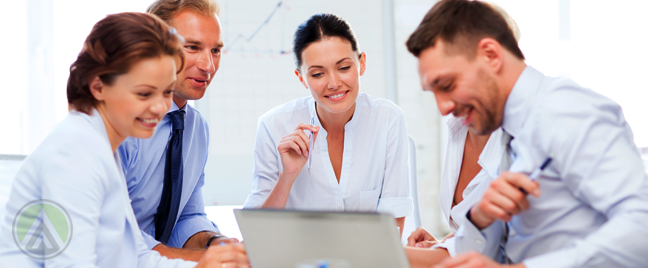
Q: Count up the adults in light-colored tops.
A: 5